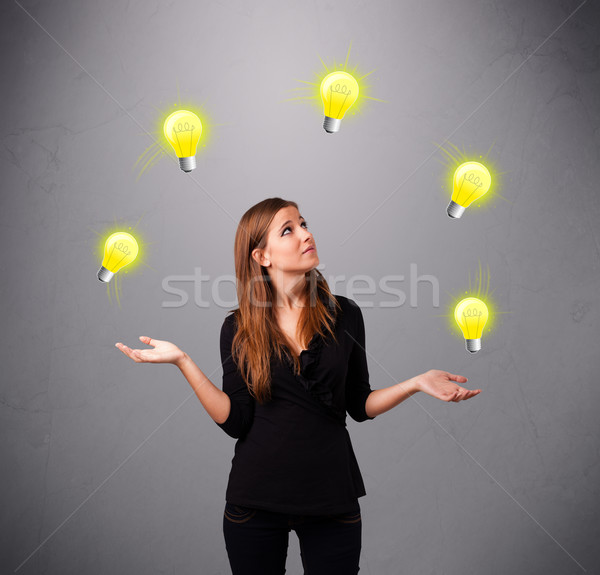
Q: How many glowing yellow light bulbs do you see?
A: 5